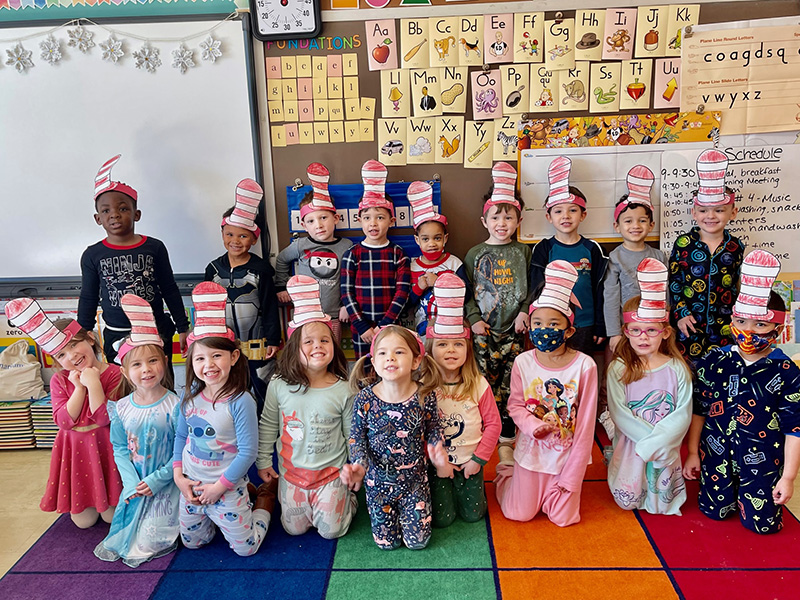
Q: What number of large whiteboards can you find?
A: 1